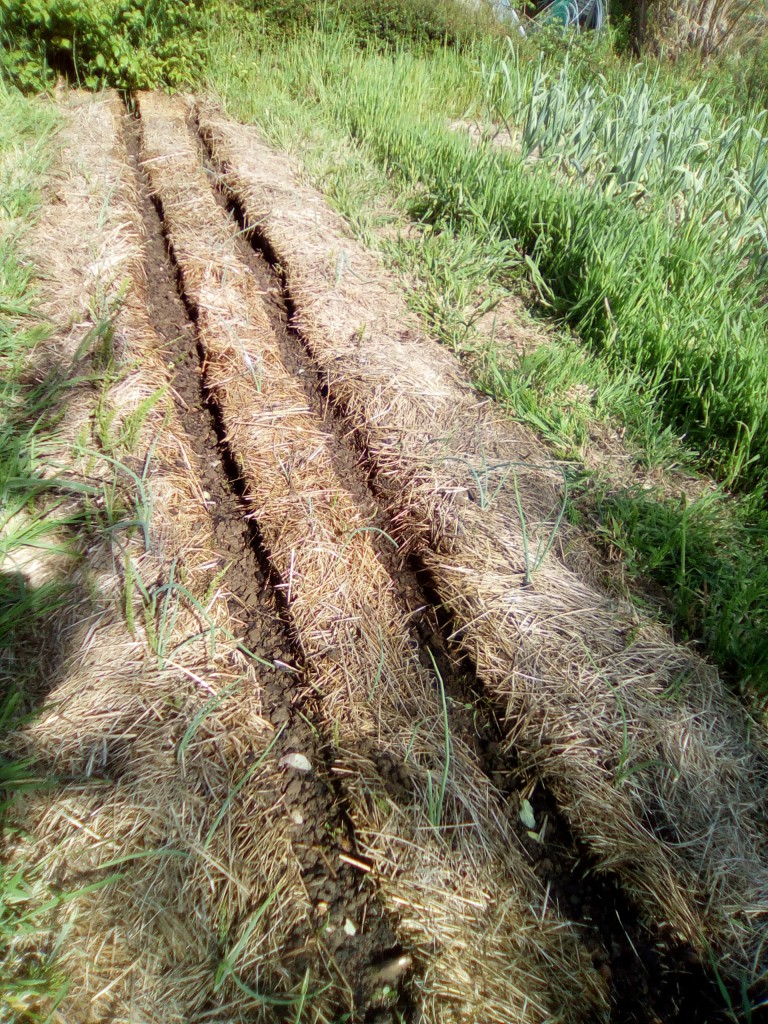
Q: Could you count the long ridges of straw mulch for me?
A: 3